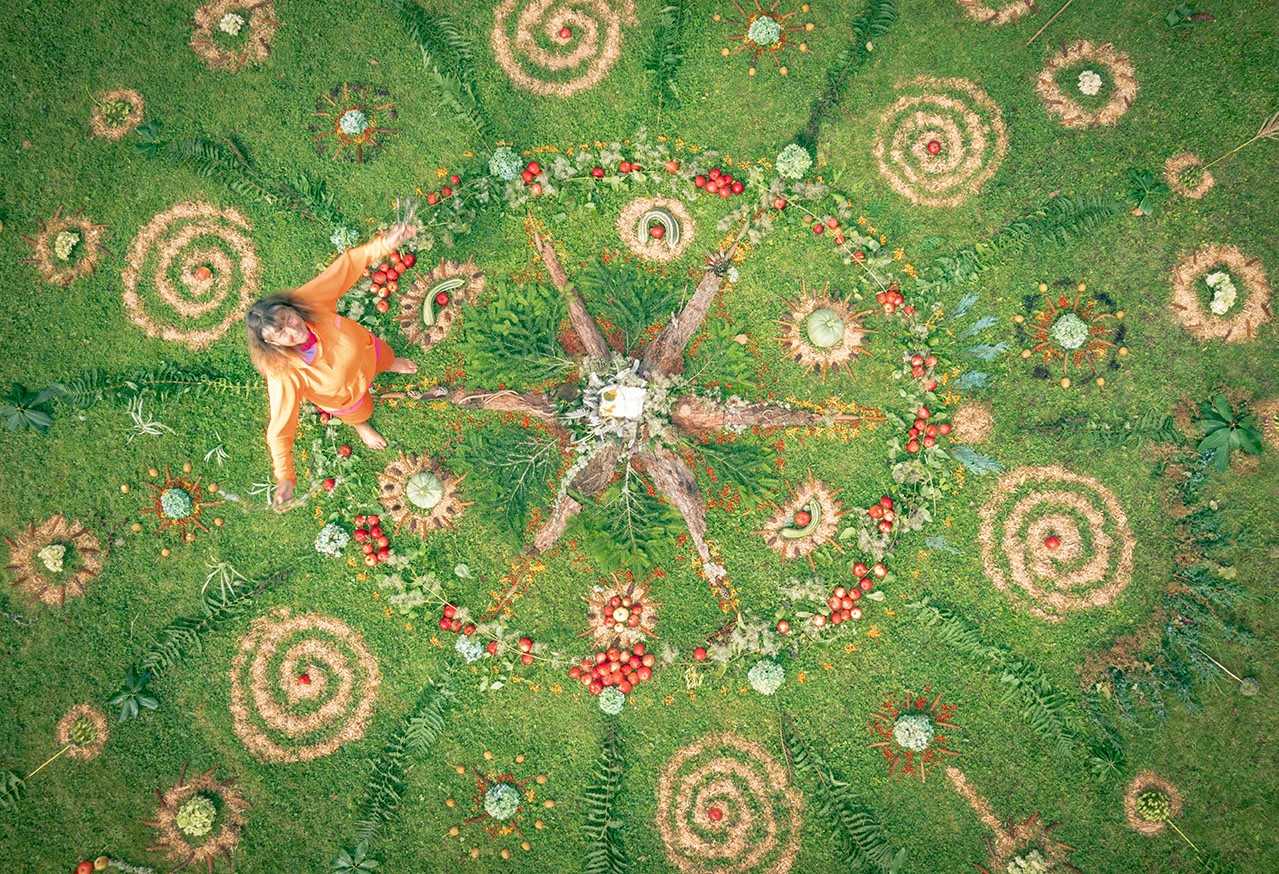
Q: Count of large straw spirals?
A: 6